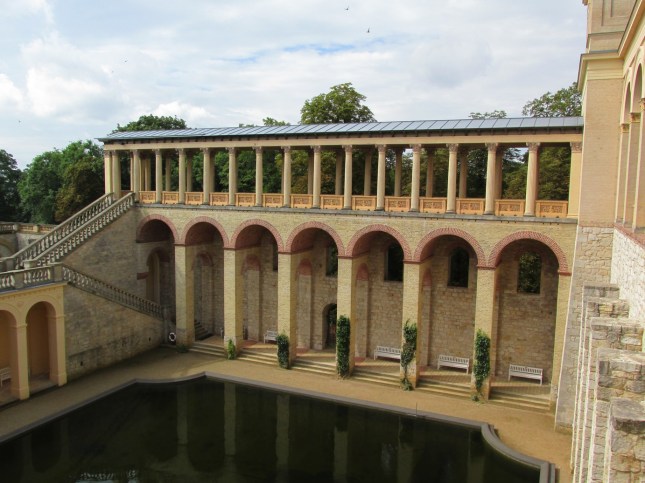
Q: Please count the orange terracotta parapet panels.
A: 14